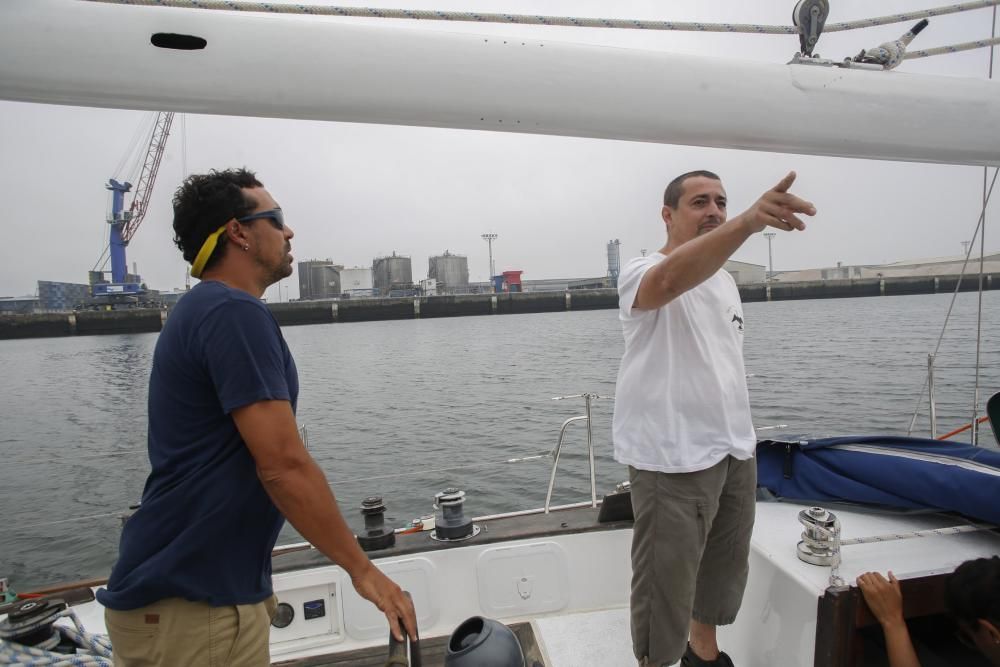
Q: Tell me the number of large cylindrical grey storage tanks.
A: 3